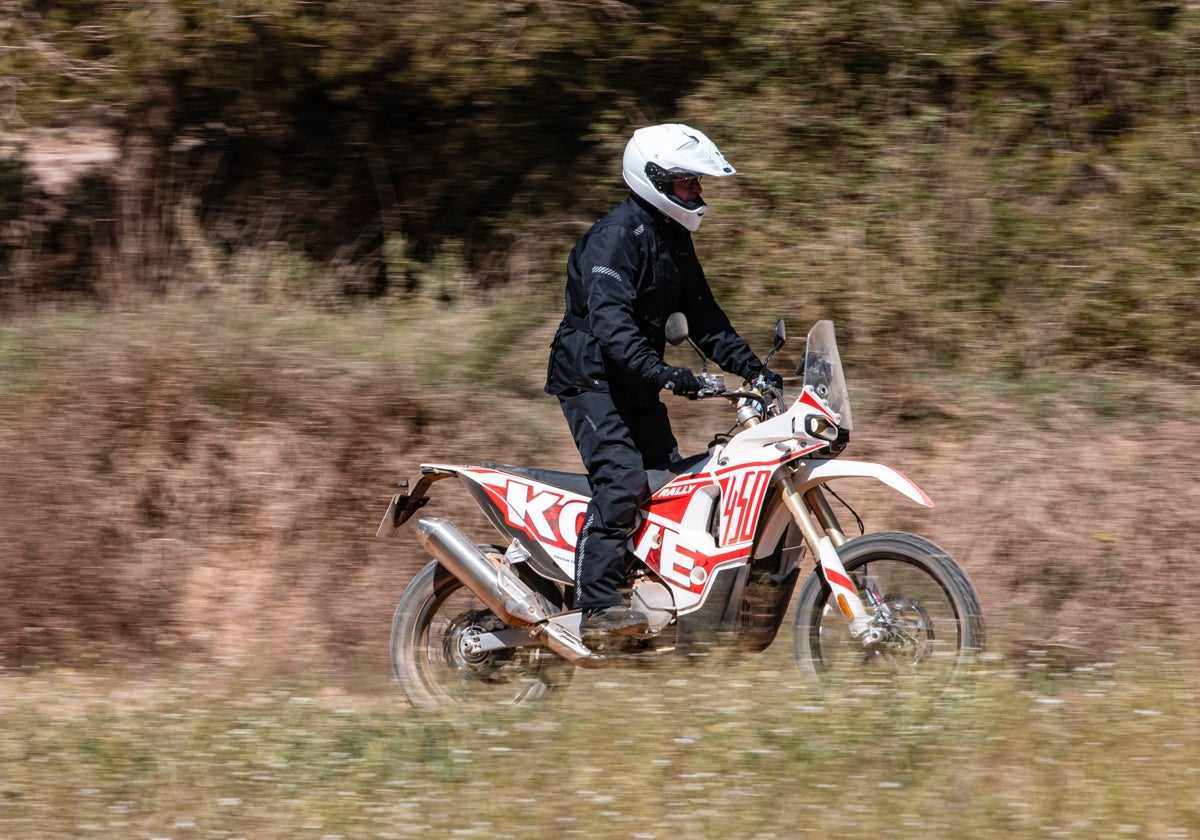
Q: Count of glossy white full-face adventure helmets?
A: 1